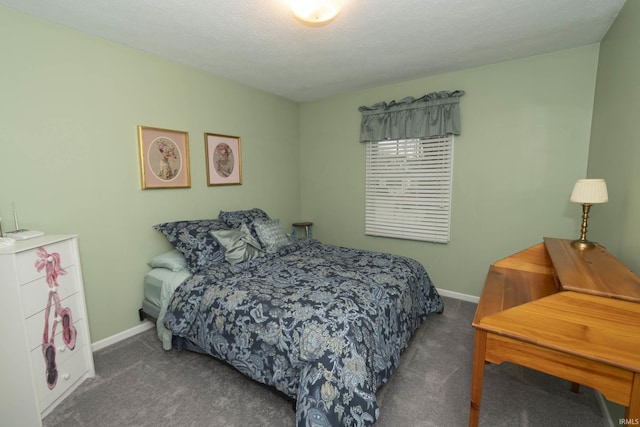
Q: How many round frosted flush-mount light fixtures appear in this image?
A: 1